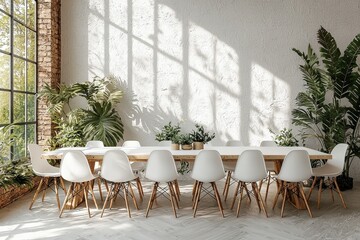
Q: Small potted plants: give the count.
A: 3